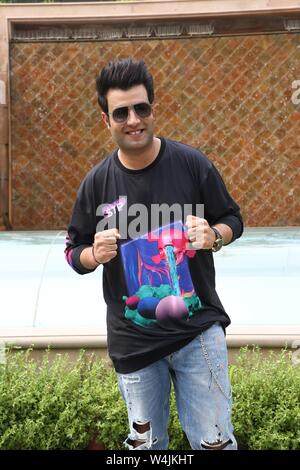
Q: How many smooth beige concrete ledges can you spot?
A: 1